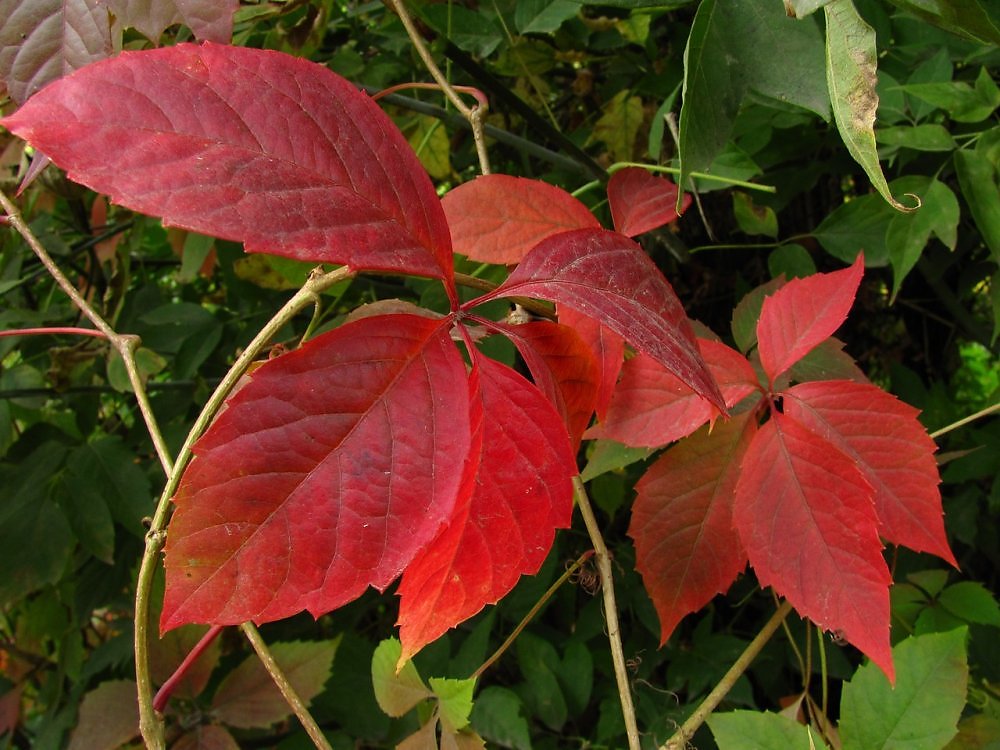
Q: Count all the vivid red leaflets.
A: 13